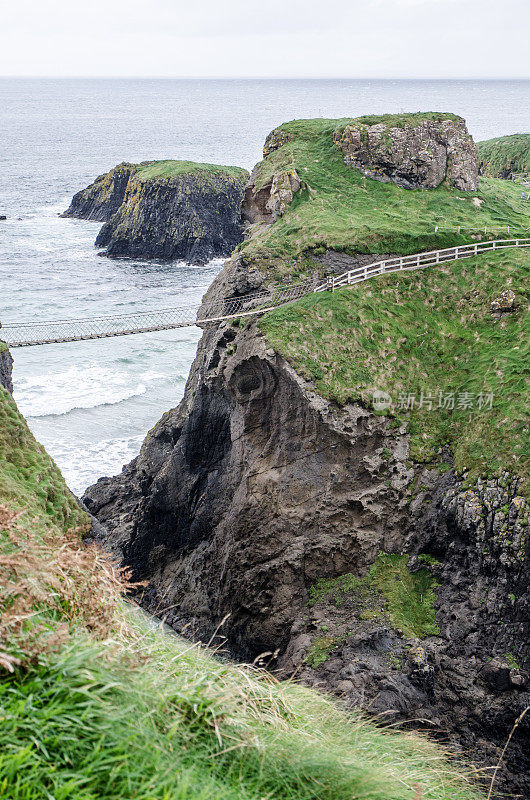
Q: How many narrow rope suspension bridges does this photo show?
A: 1